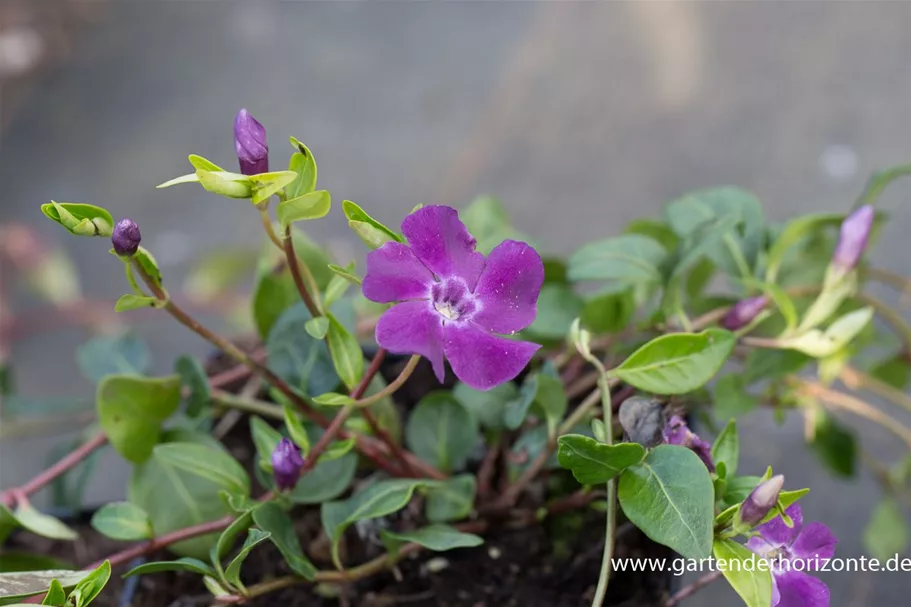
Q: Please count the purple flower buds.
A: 6